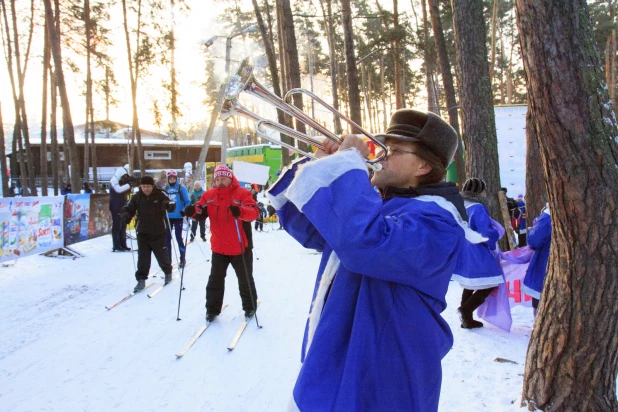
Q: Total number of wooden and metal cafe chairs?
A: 0